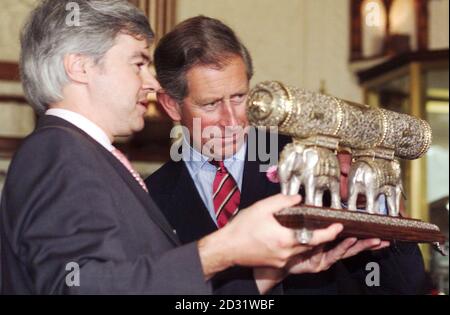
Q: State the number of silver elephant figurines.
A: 2